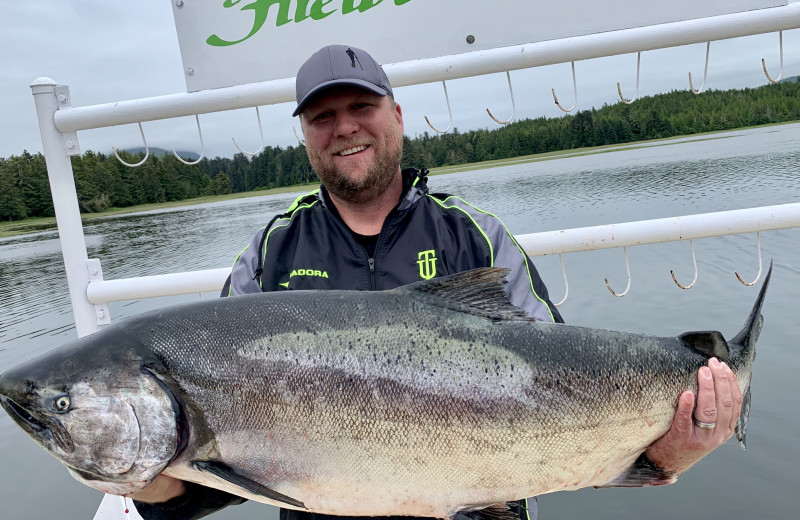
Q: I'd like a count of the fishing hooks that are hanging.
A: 14